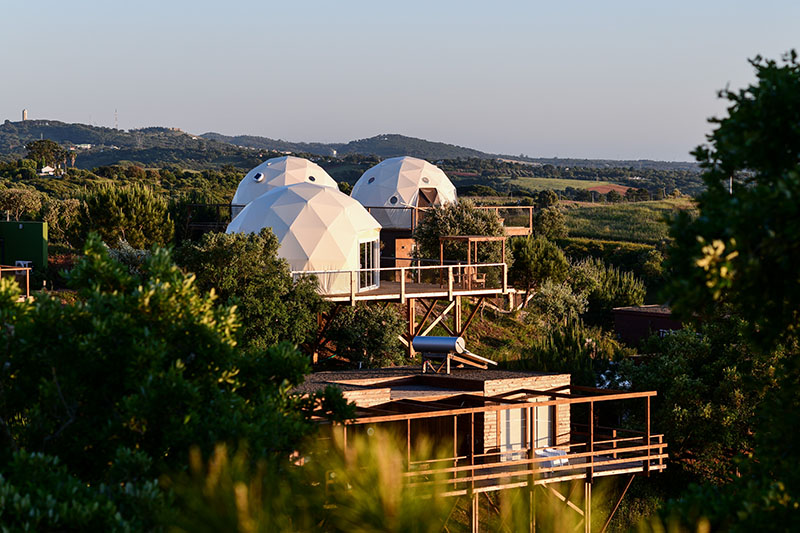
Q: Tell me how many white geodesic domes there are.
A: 3